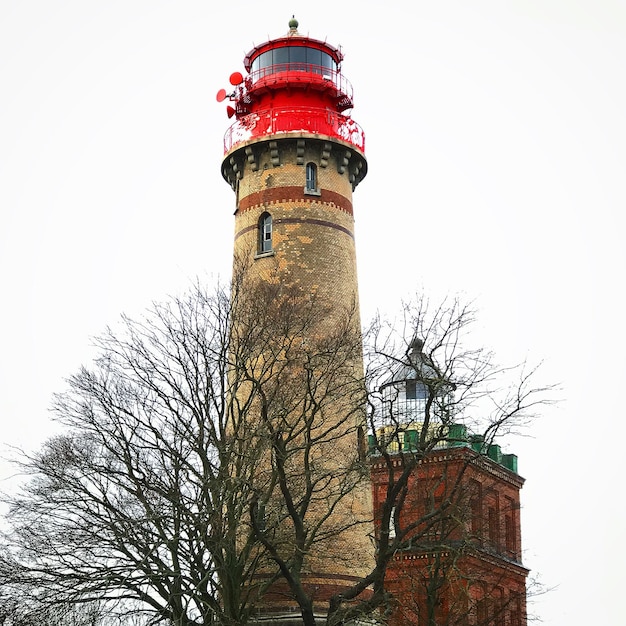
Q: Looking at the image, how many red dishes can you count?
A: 3